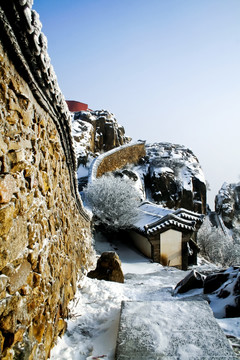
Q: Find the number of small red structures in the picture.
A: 1